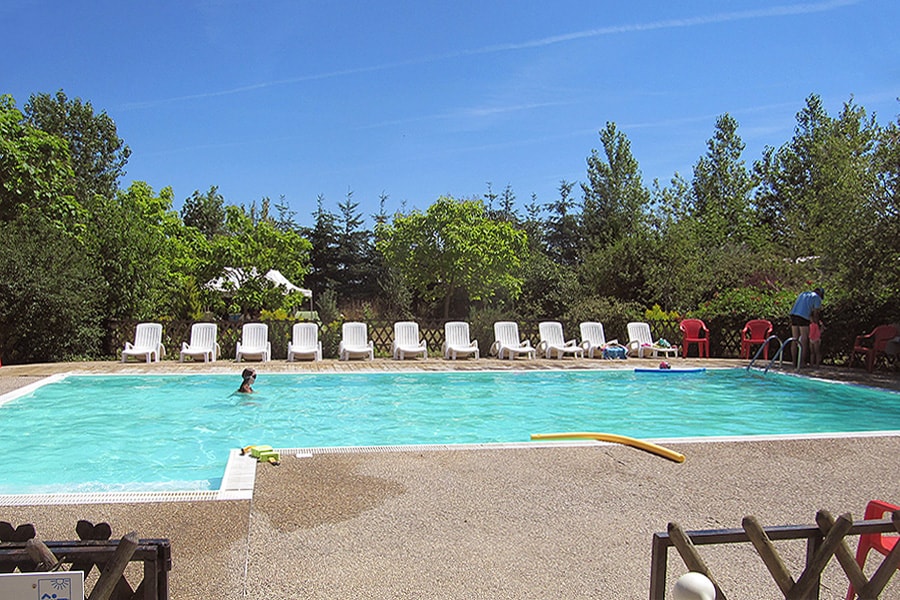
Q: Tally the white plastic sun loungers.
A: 11